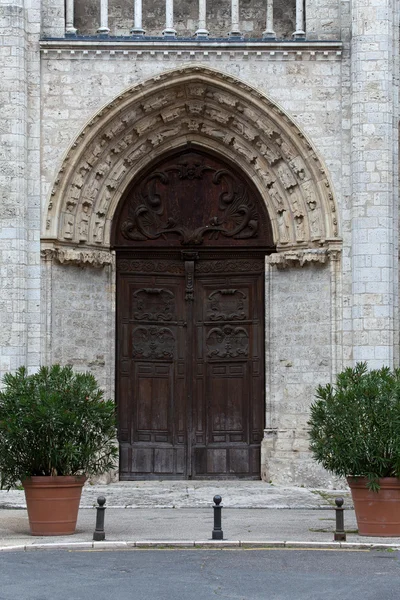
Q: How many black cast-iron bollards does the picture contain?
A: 3